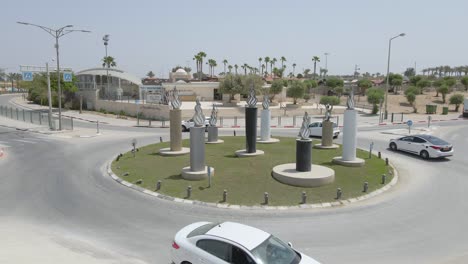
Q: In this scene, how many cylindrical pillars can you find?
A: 8